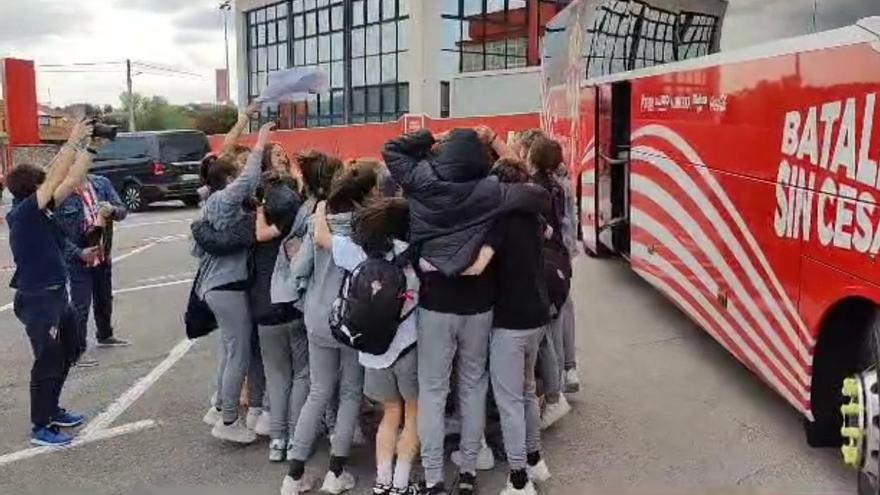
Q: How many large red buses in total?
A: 1